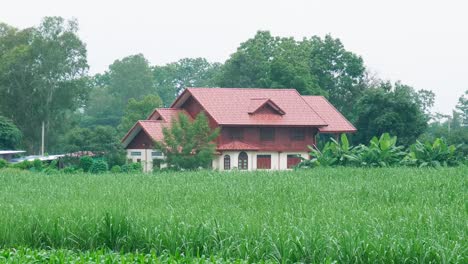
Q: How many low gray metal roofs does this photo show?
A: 2